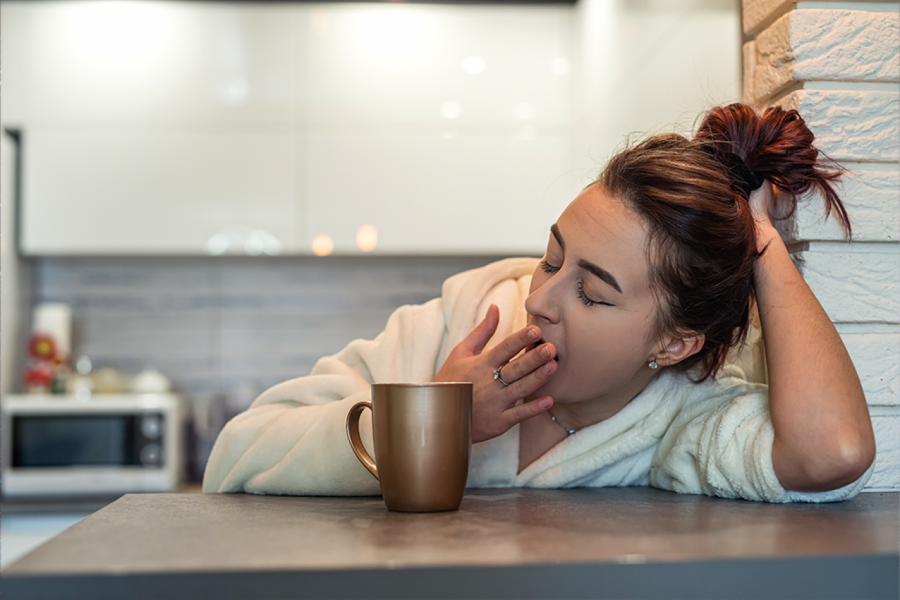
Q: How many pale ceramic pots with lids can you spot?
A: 2